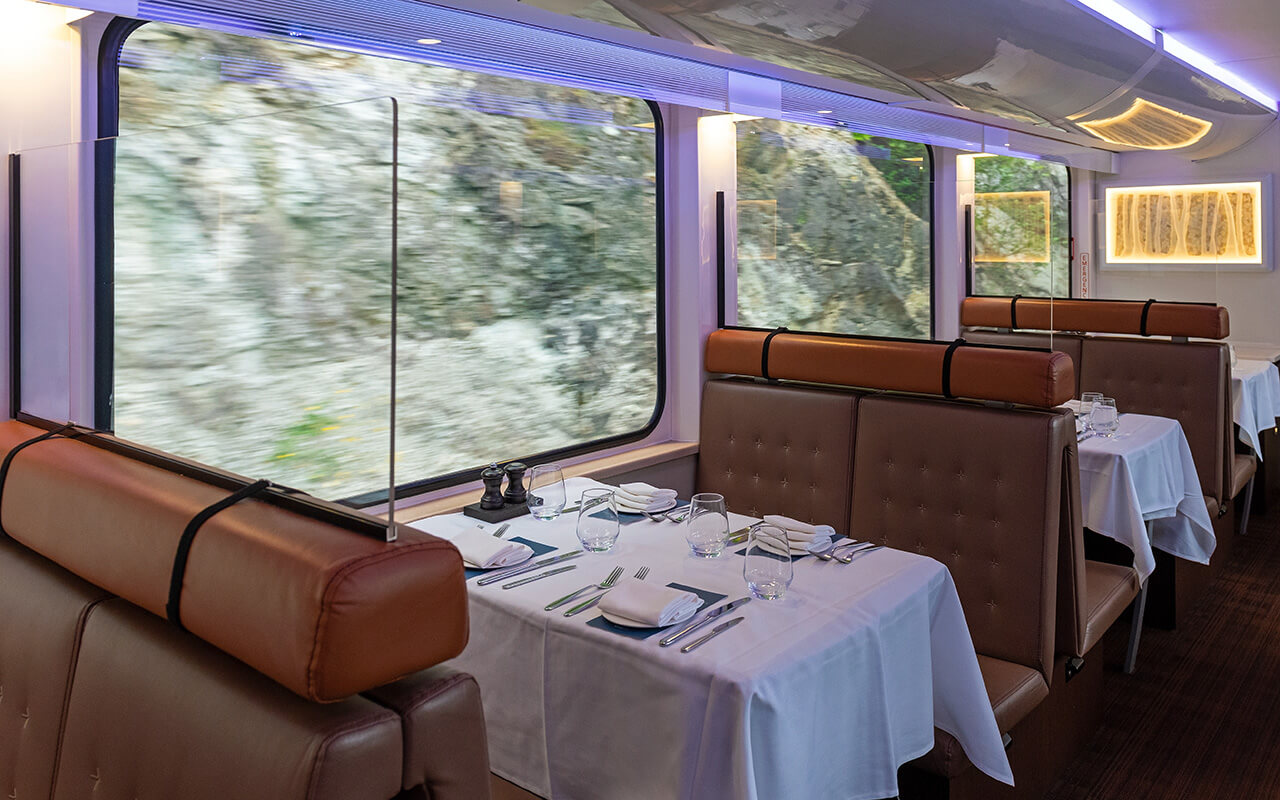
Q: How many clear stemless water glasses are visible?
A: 6